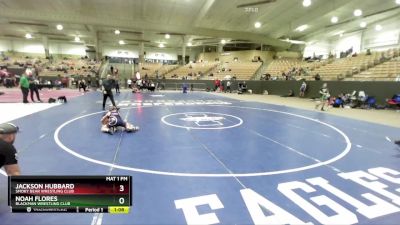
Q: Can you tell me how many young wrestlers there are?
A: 2